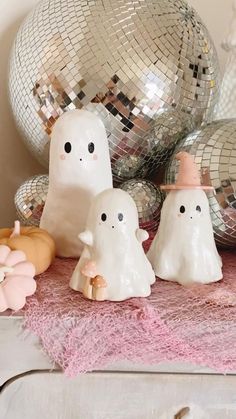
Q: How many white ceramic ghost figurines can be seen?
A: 3